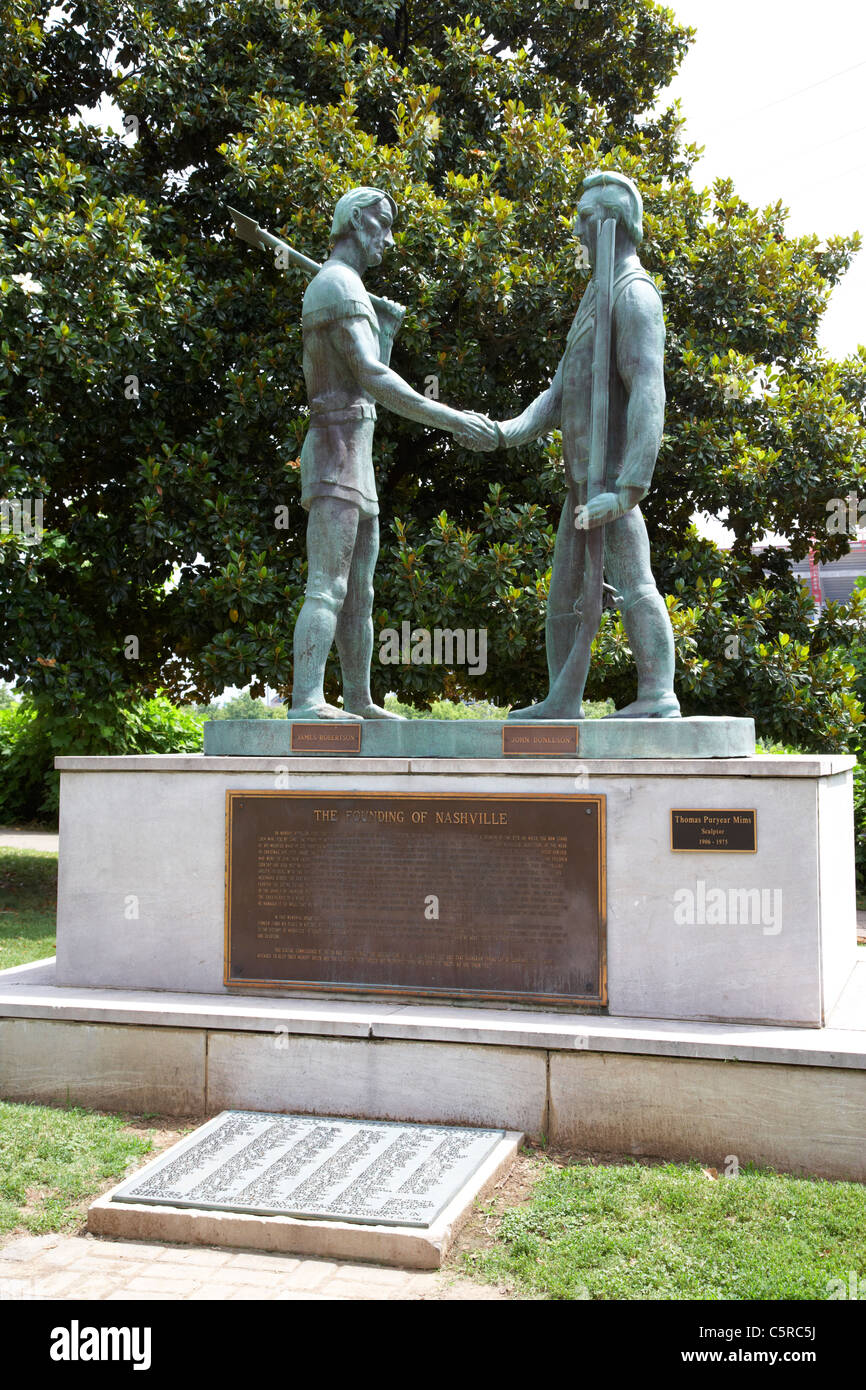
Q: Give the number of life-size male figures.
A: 2